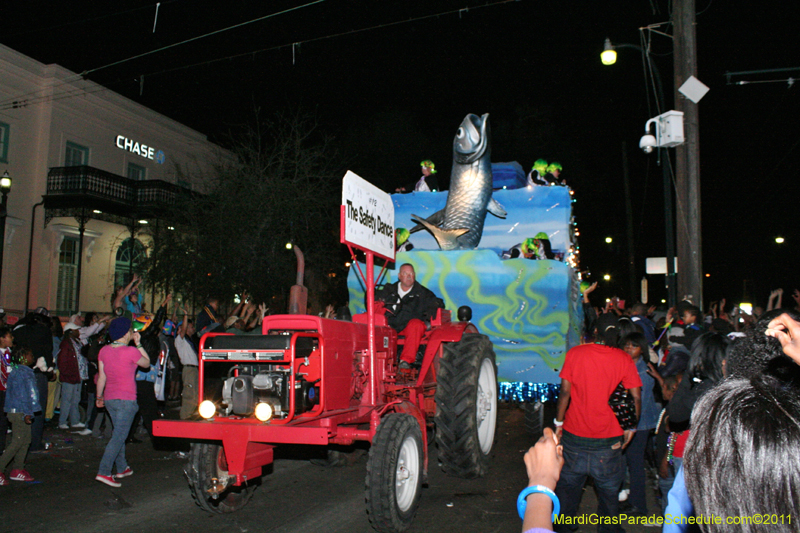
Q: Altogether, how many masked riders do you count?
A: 6